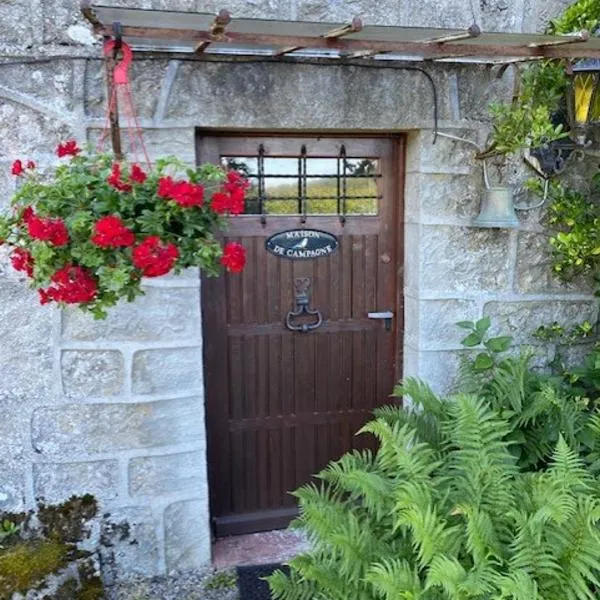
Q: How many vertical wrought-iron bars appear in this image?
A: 3